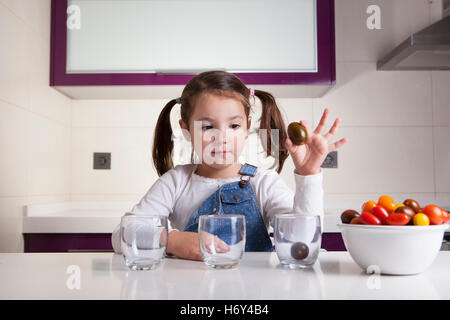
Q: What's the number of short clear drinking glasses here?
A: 3